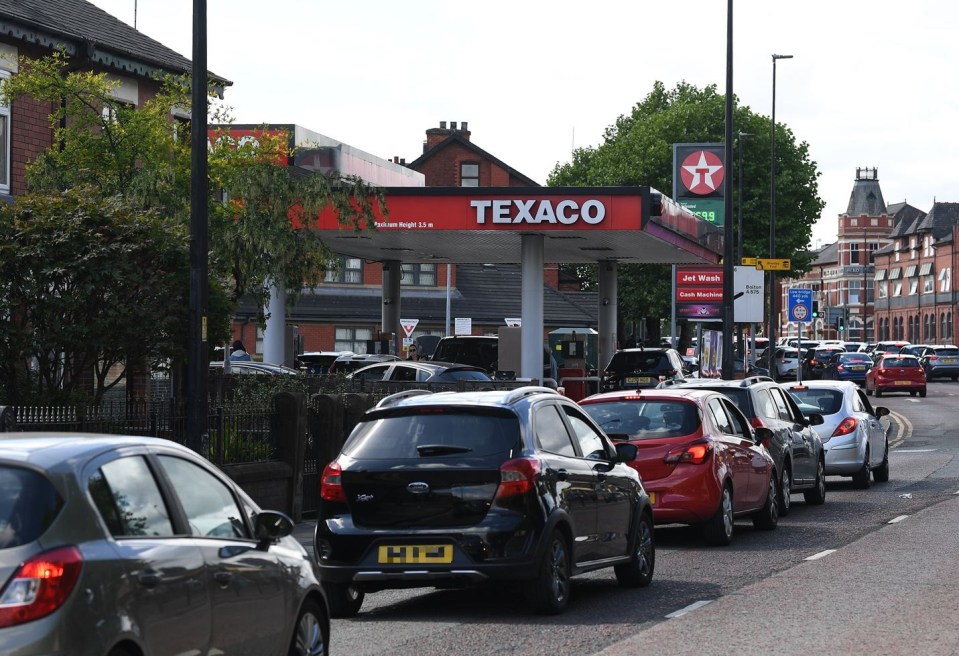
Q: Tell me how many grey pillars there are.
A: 4